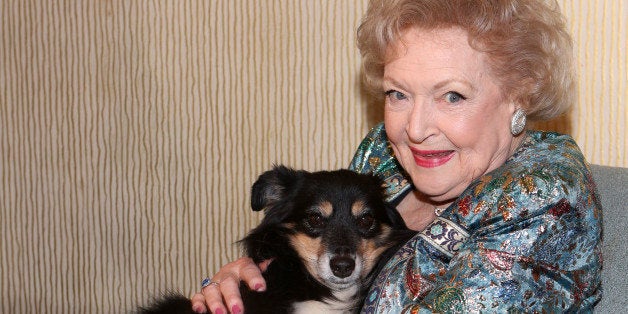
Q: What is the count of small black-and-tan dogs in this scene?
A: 1